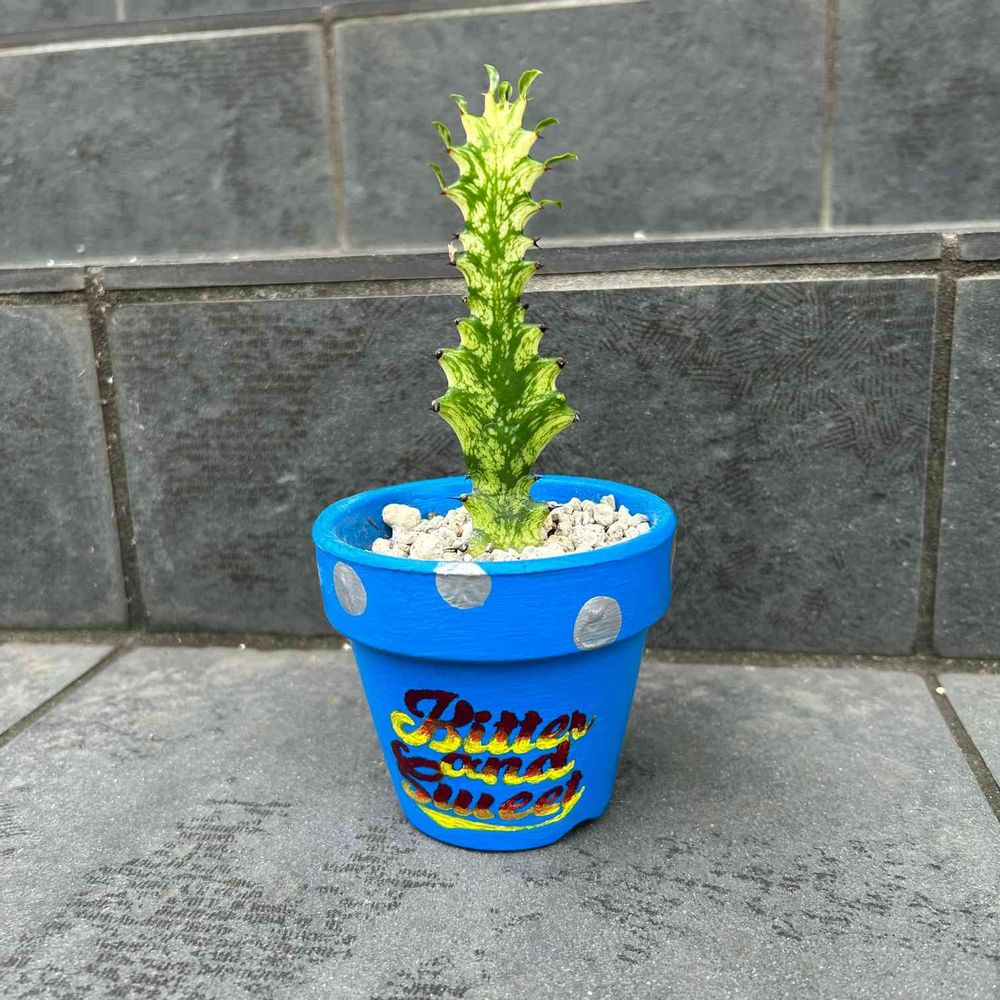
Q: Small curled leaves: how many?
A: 9